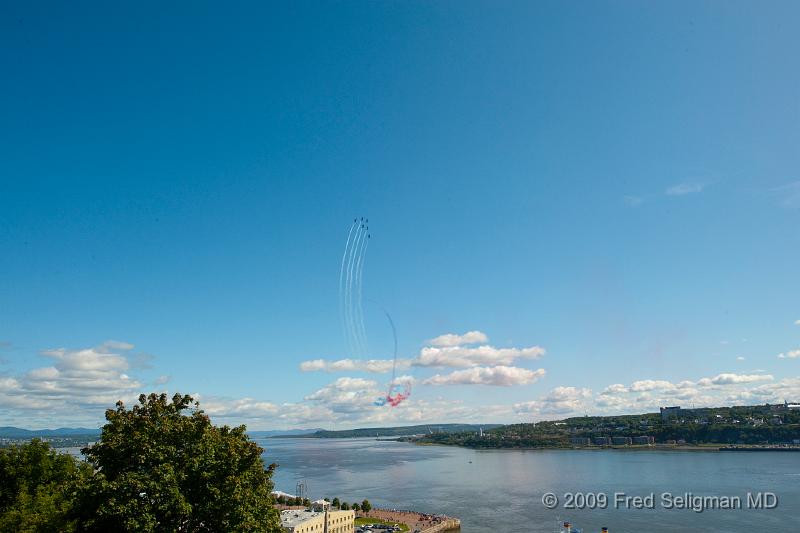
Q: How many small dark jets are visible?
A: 6